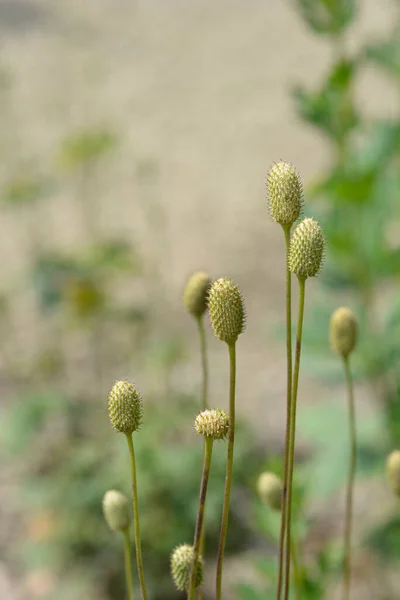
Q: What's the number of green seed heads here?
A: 11